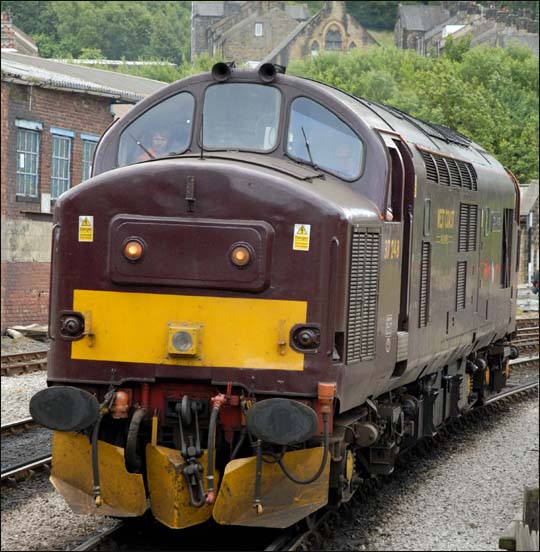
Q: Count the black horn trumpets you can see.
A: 2